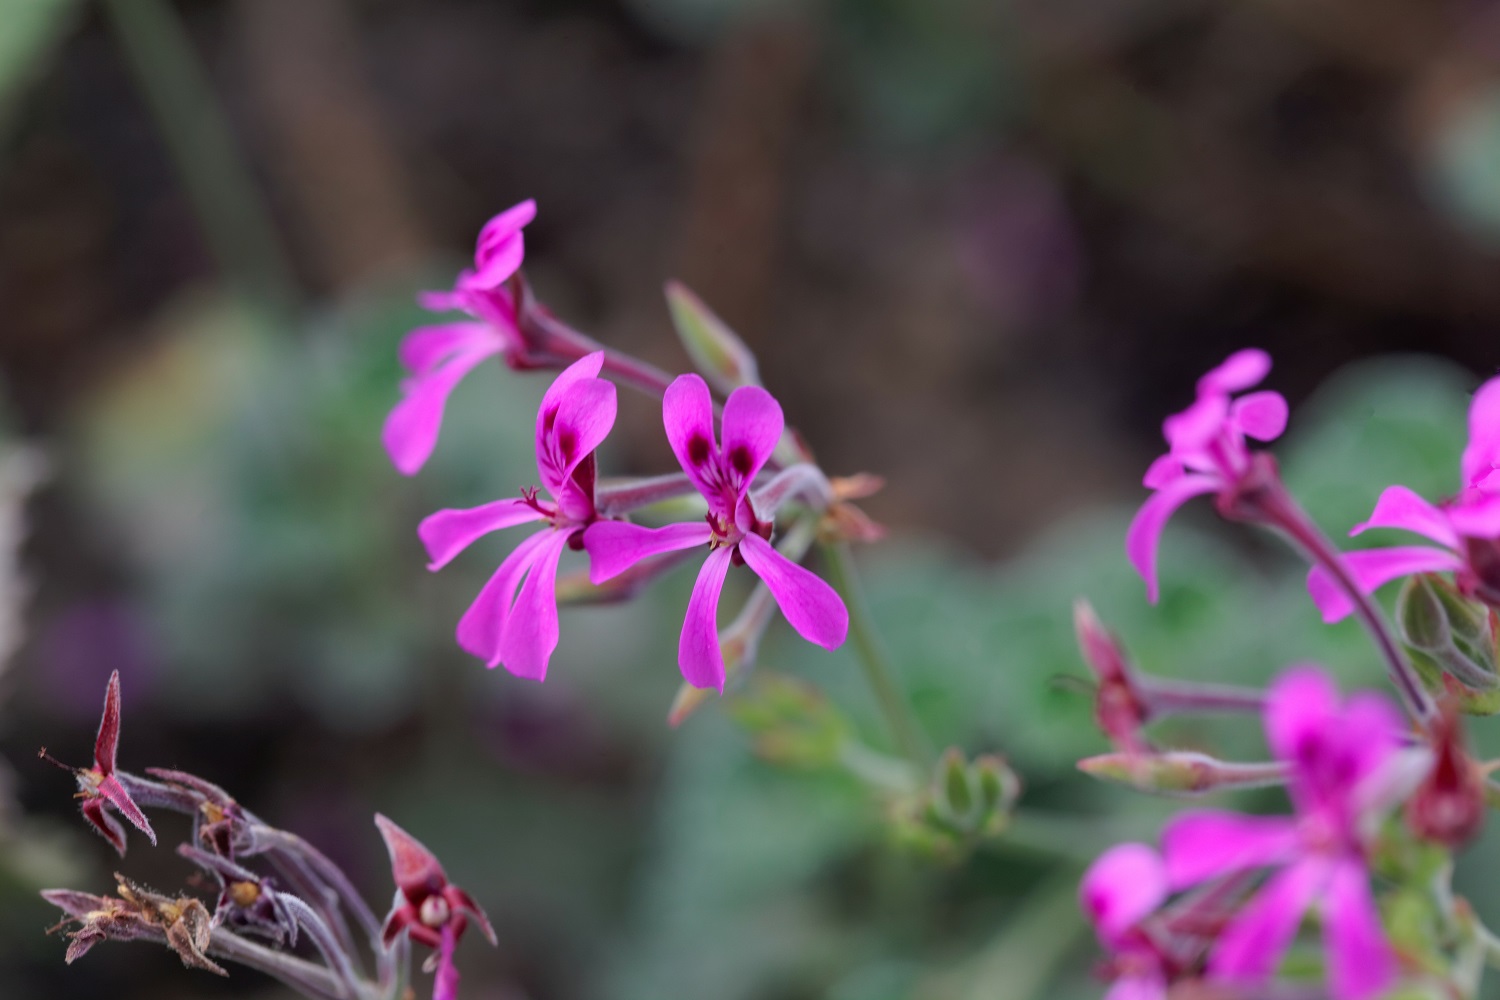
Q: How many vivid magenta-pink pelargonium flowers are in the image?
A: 7